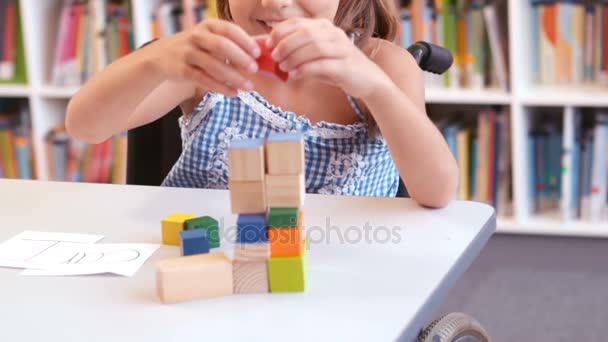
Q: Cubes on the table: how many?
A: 12